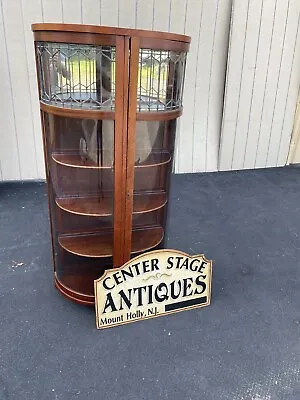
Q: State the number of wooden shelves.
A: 3